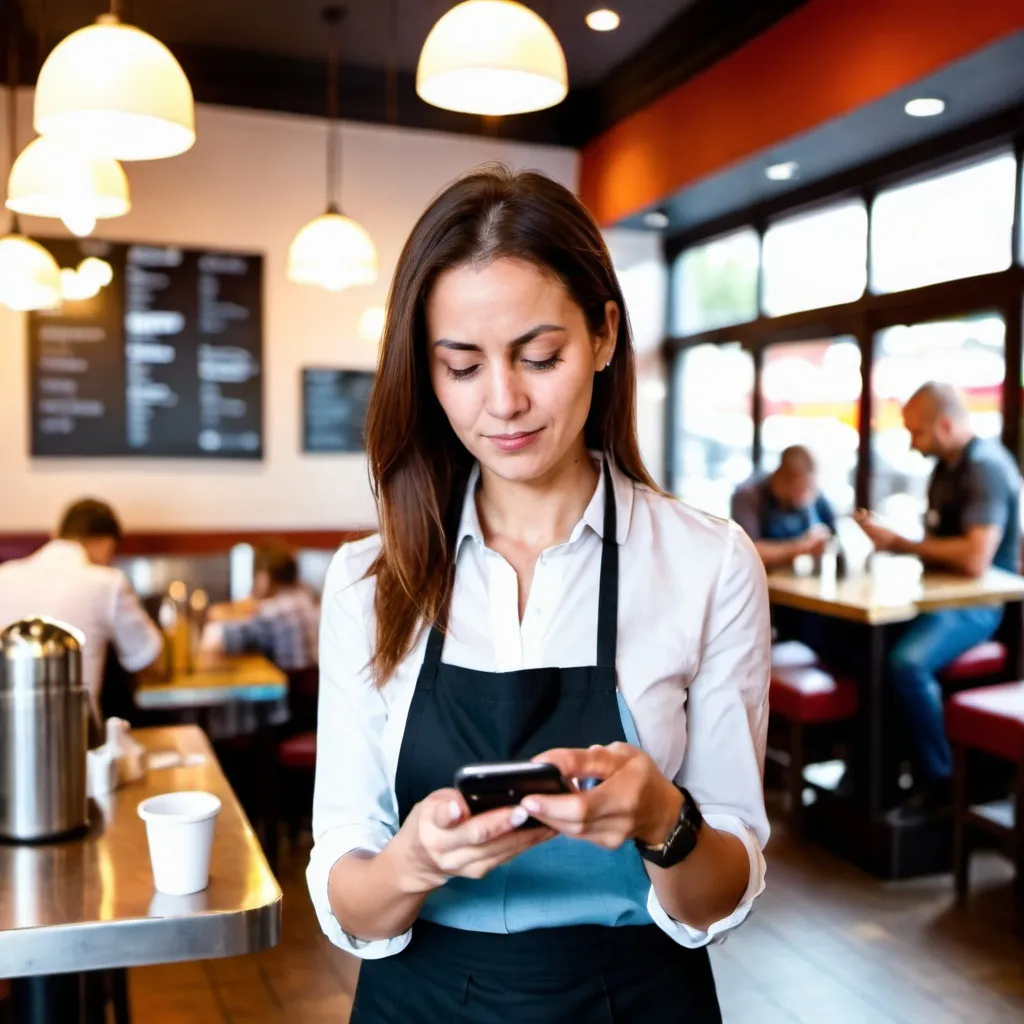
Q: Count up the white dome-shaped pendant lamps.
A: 5